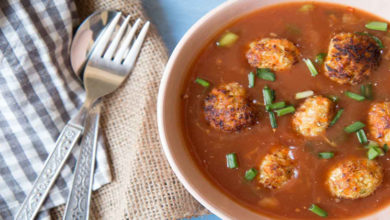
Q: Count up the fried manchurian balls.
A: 7